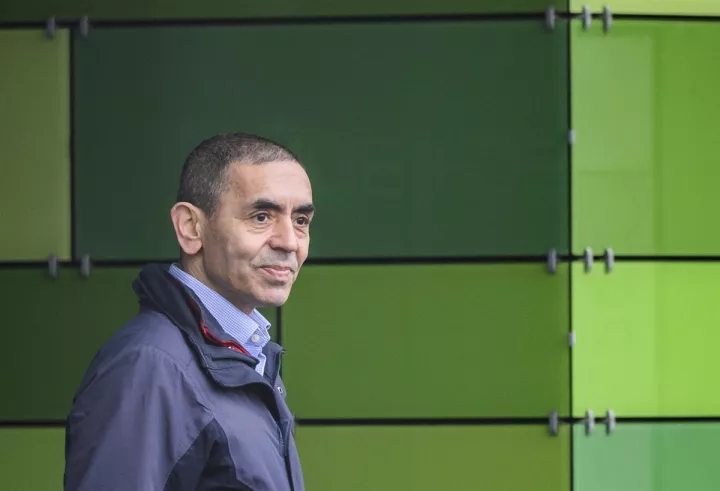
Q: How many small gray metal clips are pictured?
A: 15